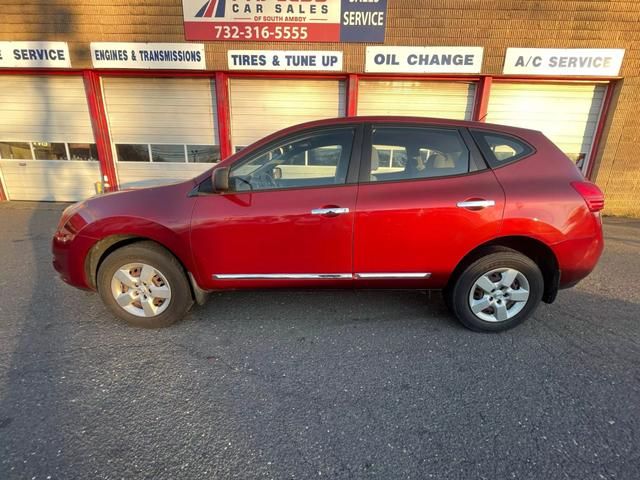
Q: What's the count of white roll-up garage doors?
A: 5